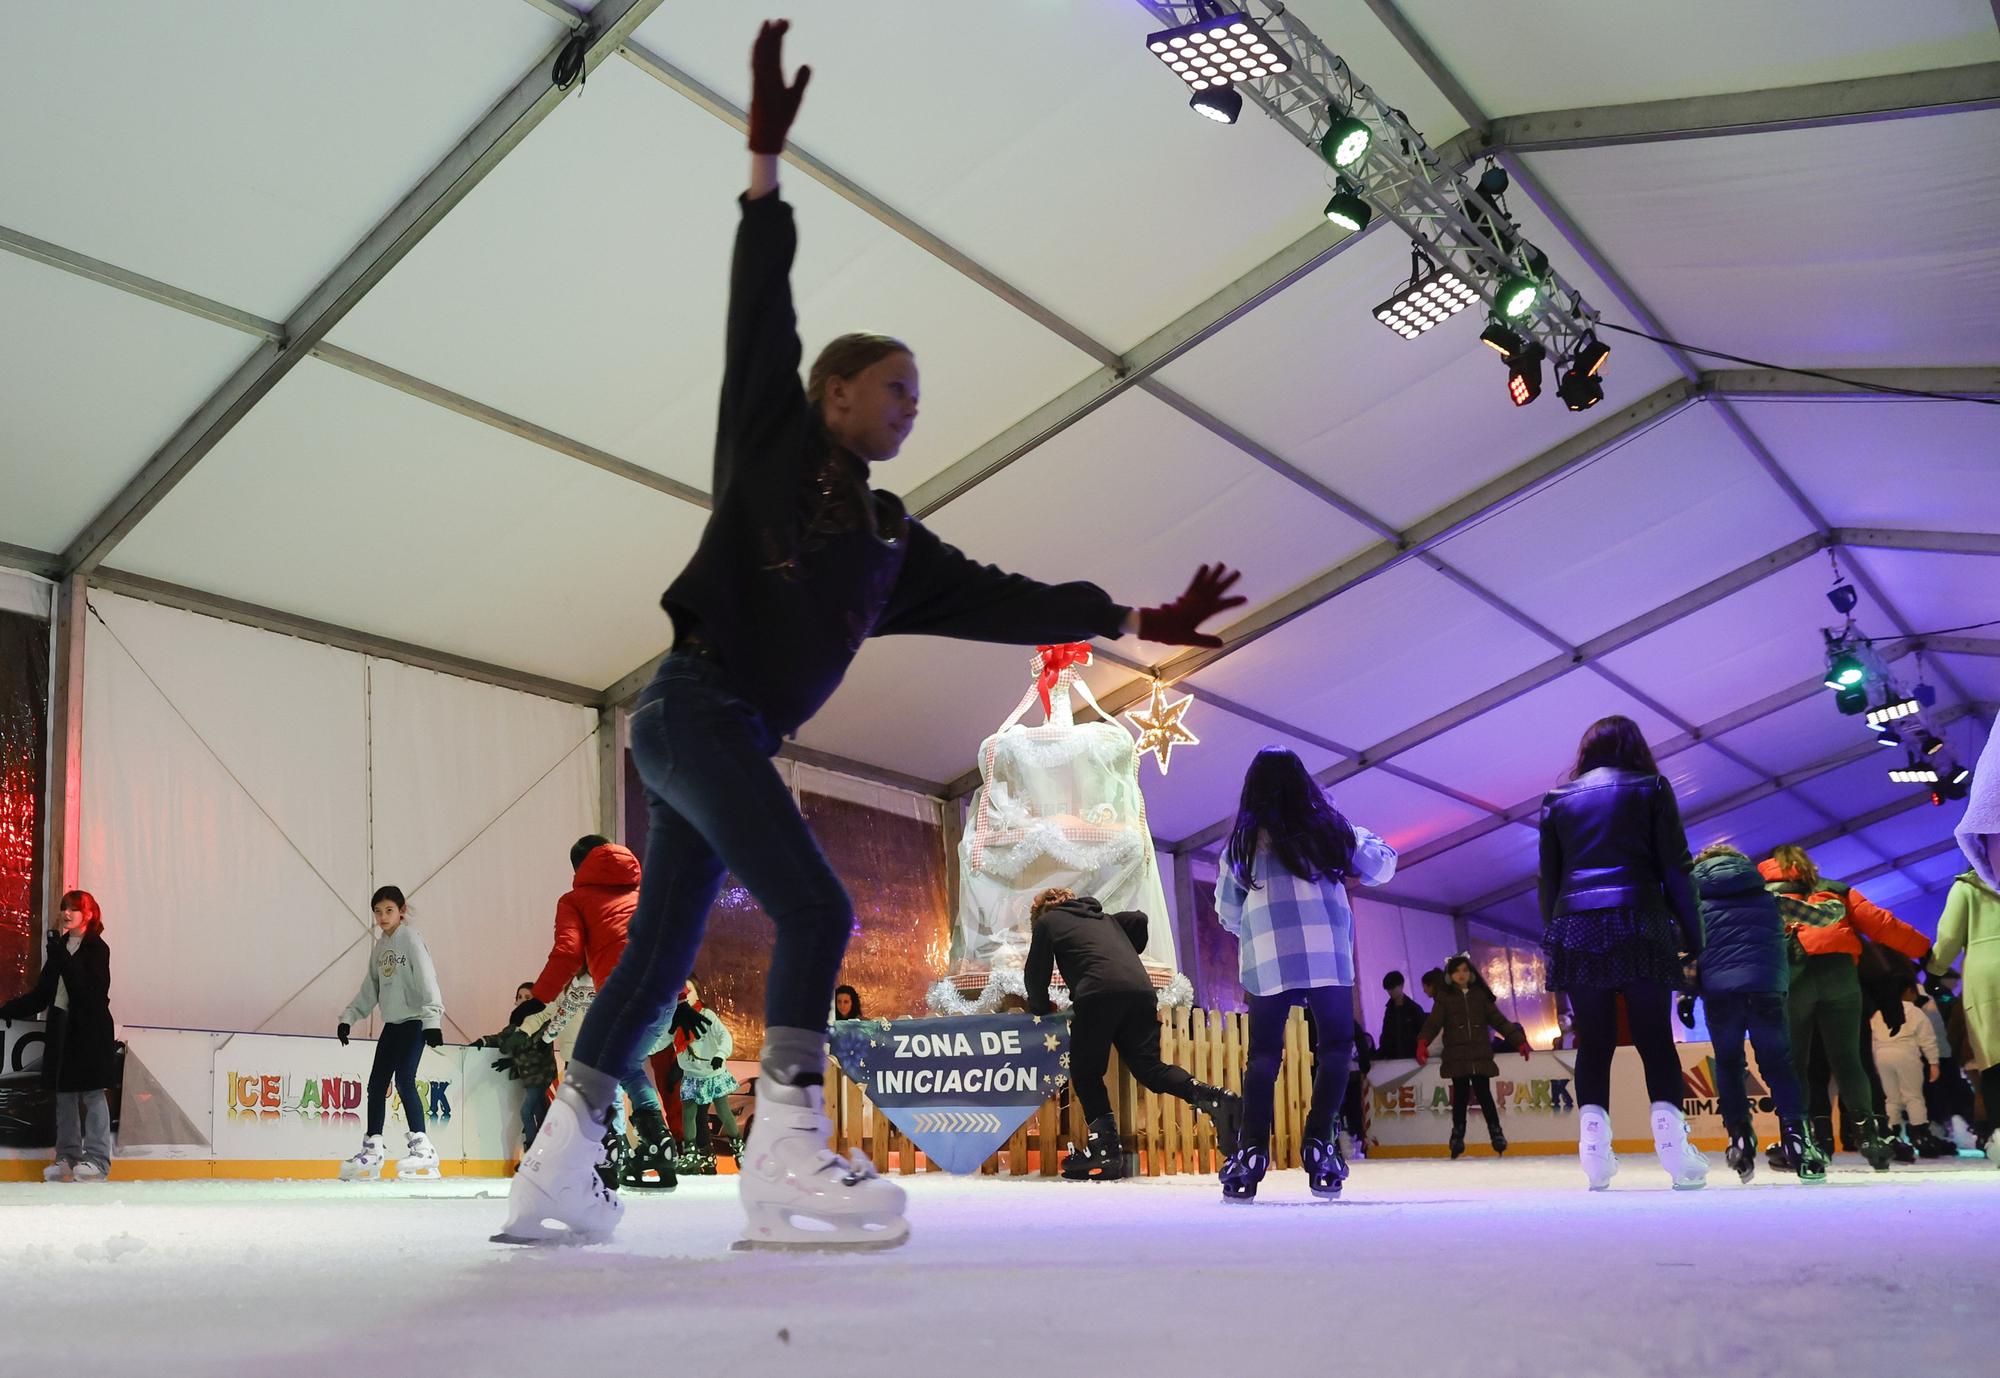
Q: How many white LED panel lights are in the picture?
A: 4